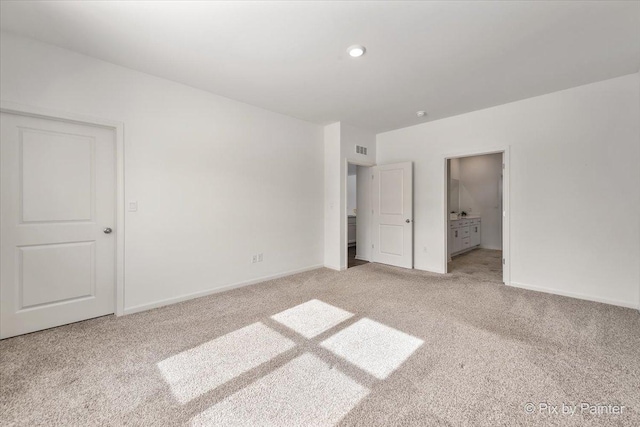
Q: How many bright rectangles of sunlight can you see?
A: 4